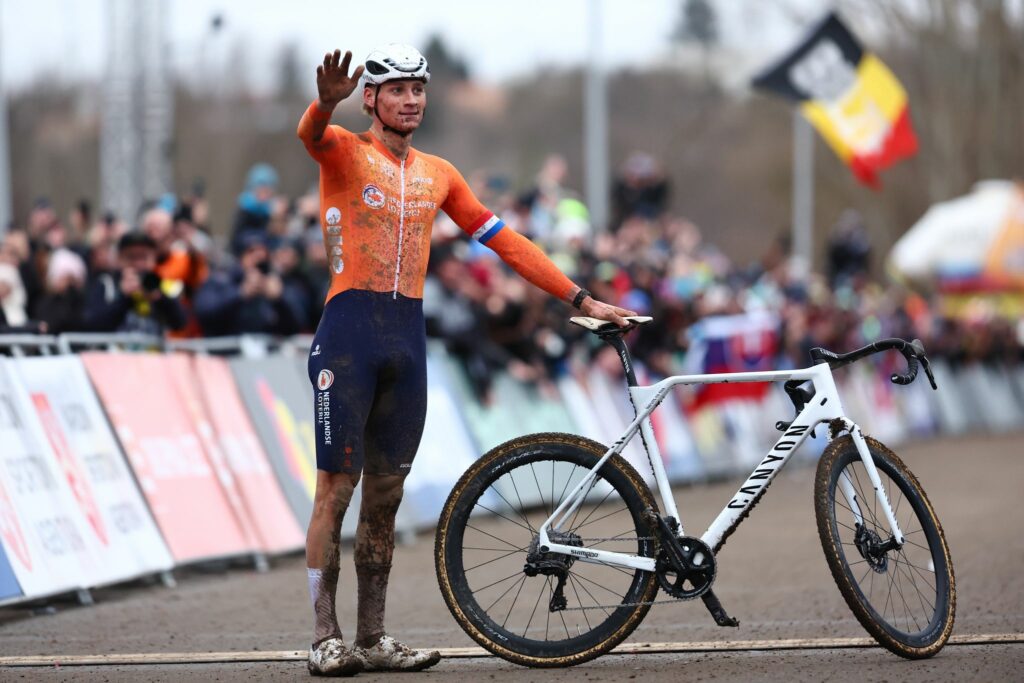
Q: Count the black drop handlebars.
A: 1